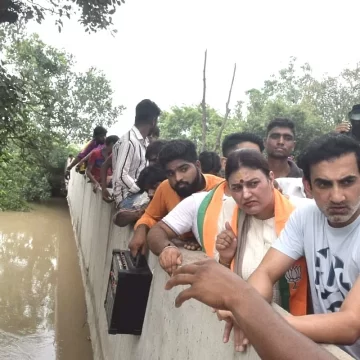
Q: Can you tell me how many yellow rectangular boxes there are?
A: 0